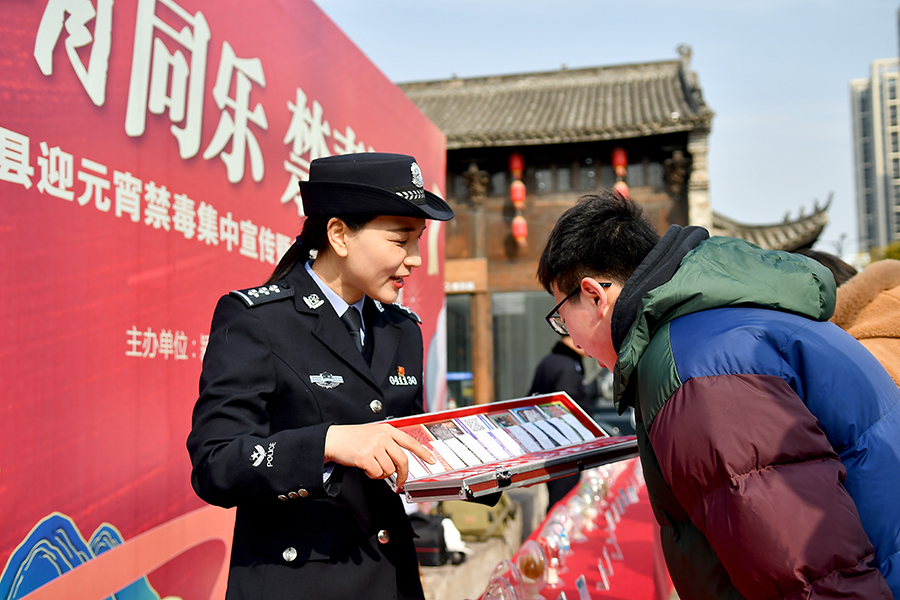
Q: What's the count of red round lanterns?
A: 5